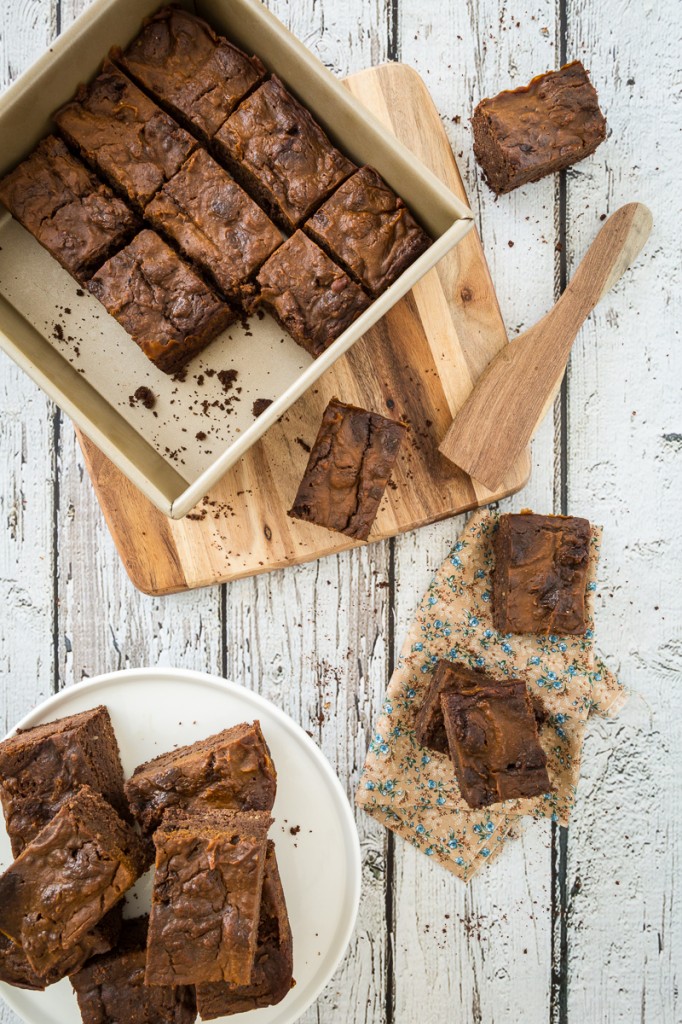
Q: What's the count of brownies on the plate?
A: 7